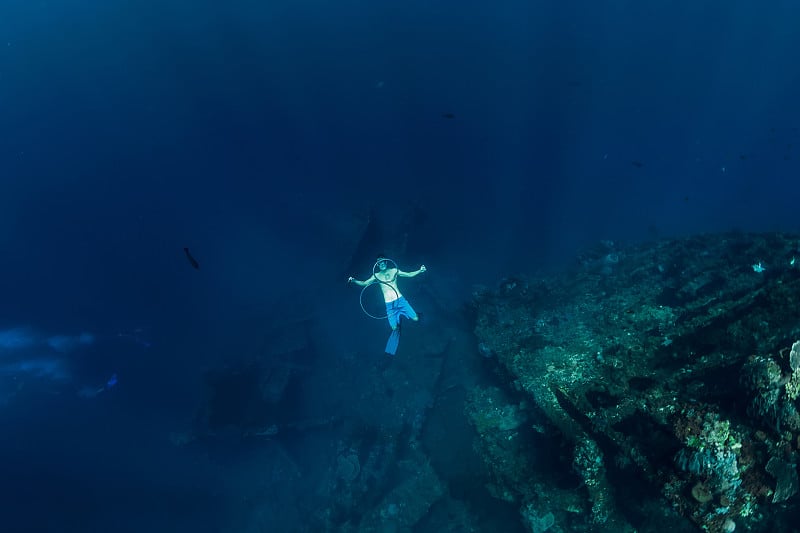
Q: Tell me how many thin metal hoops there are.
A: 2